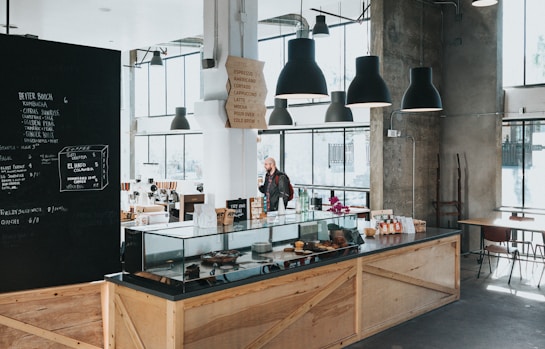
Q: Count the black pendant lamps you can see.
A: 9